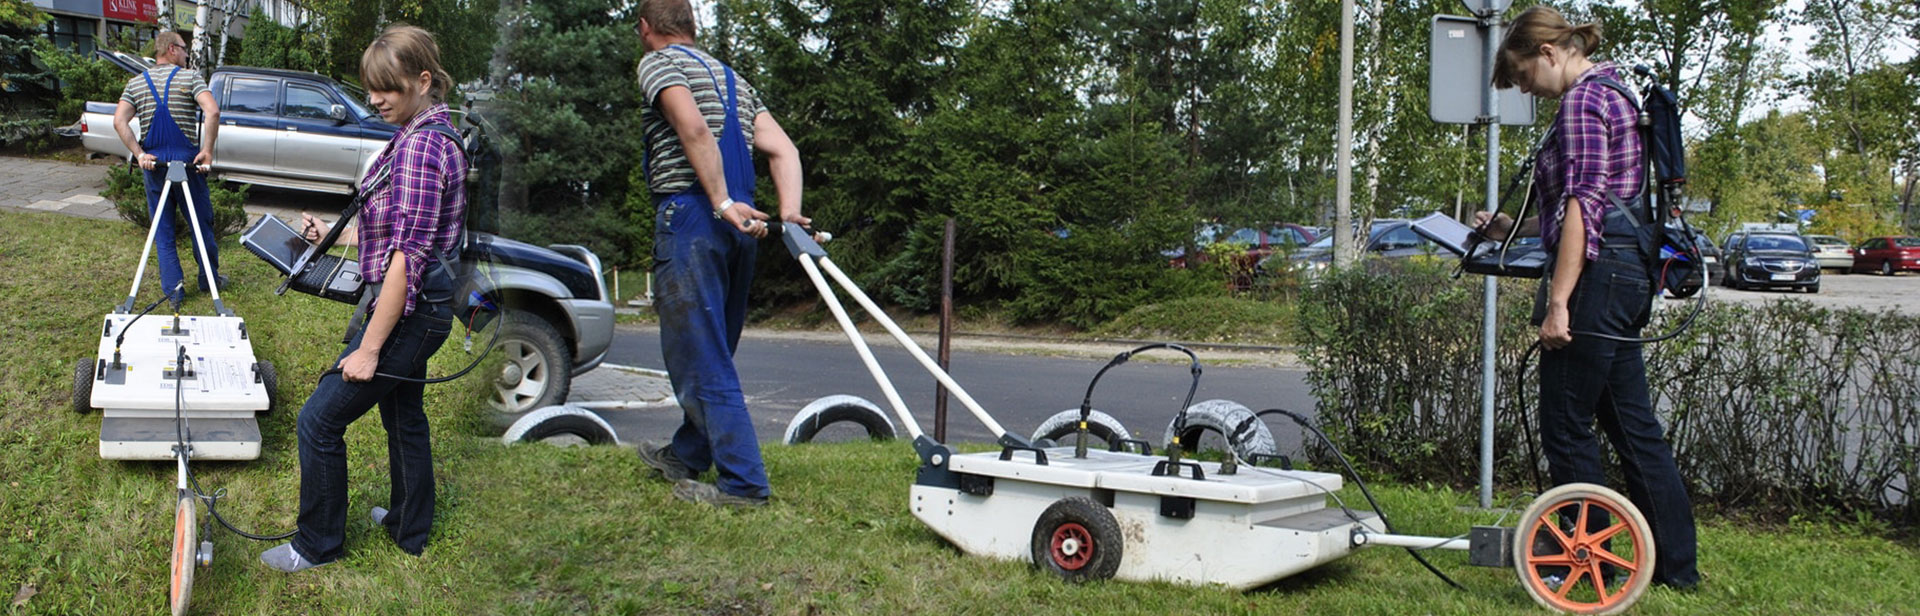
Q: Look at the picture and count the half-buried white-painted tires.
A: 4